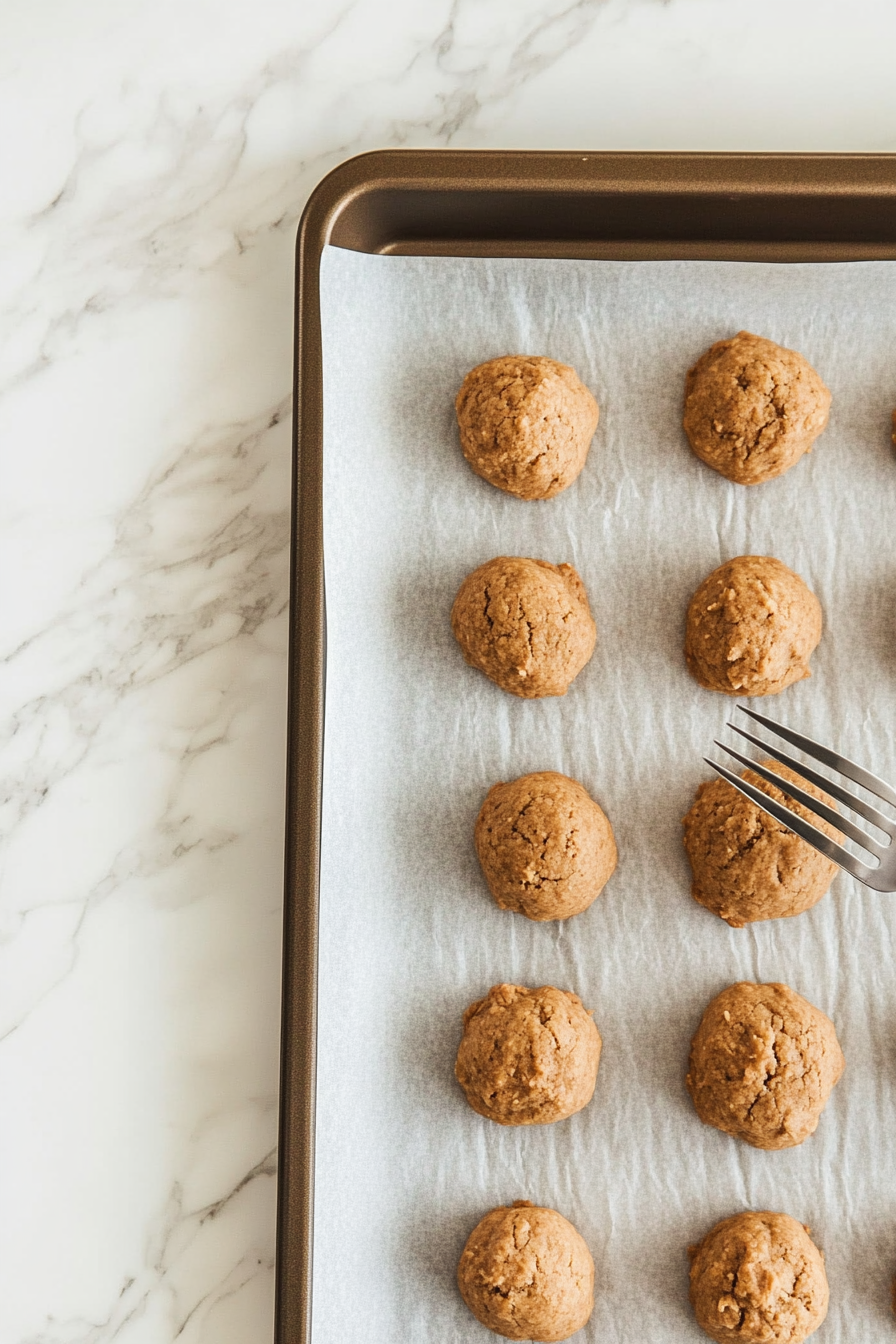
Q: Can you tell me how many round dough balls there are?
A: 10